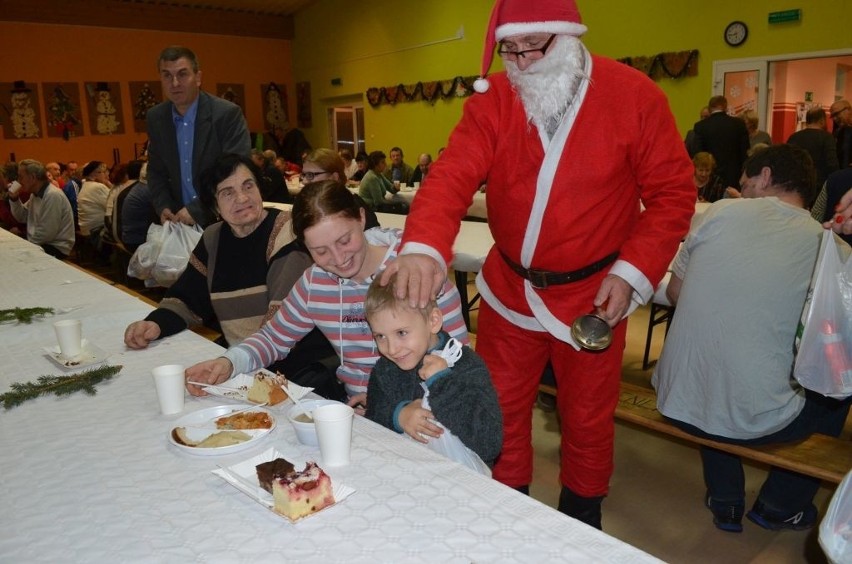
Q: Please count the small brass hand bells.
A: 1